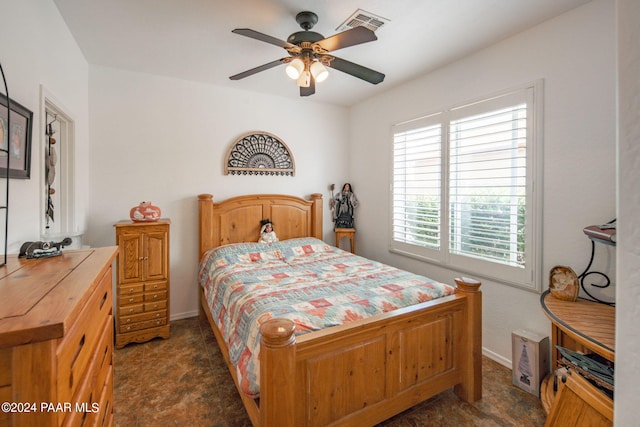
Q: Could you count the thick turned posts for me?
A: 4